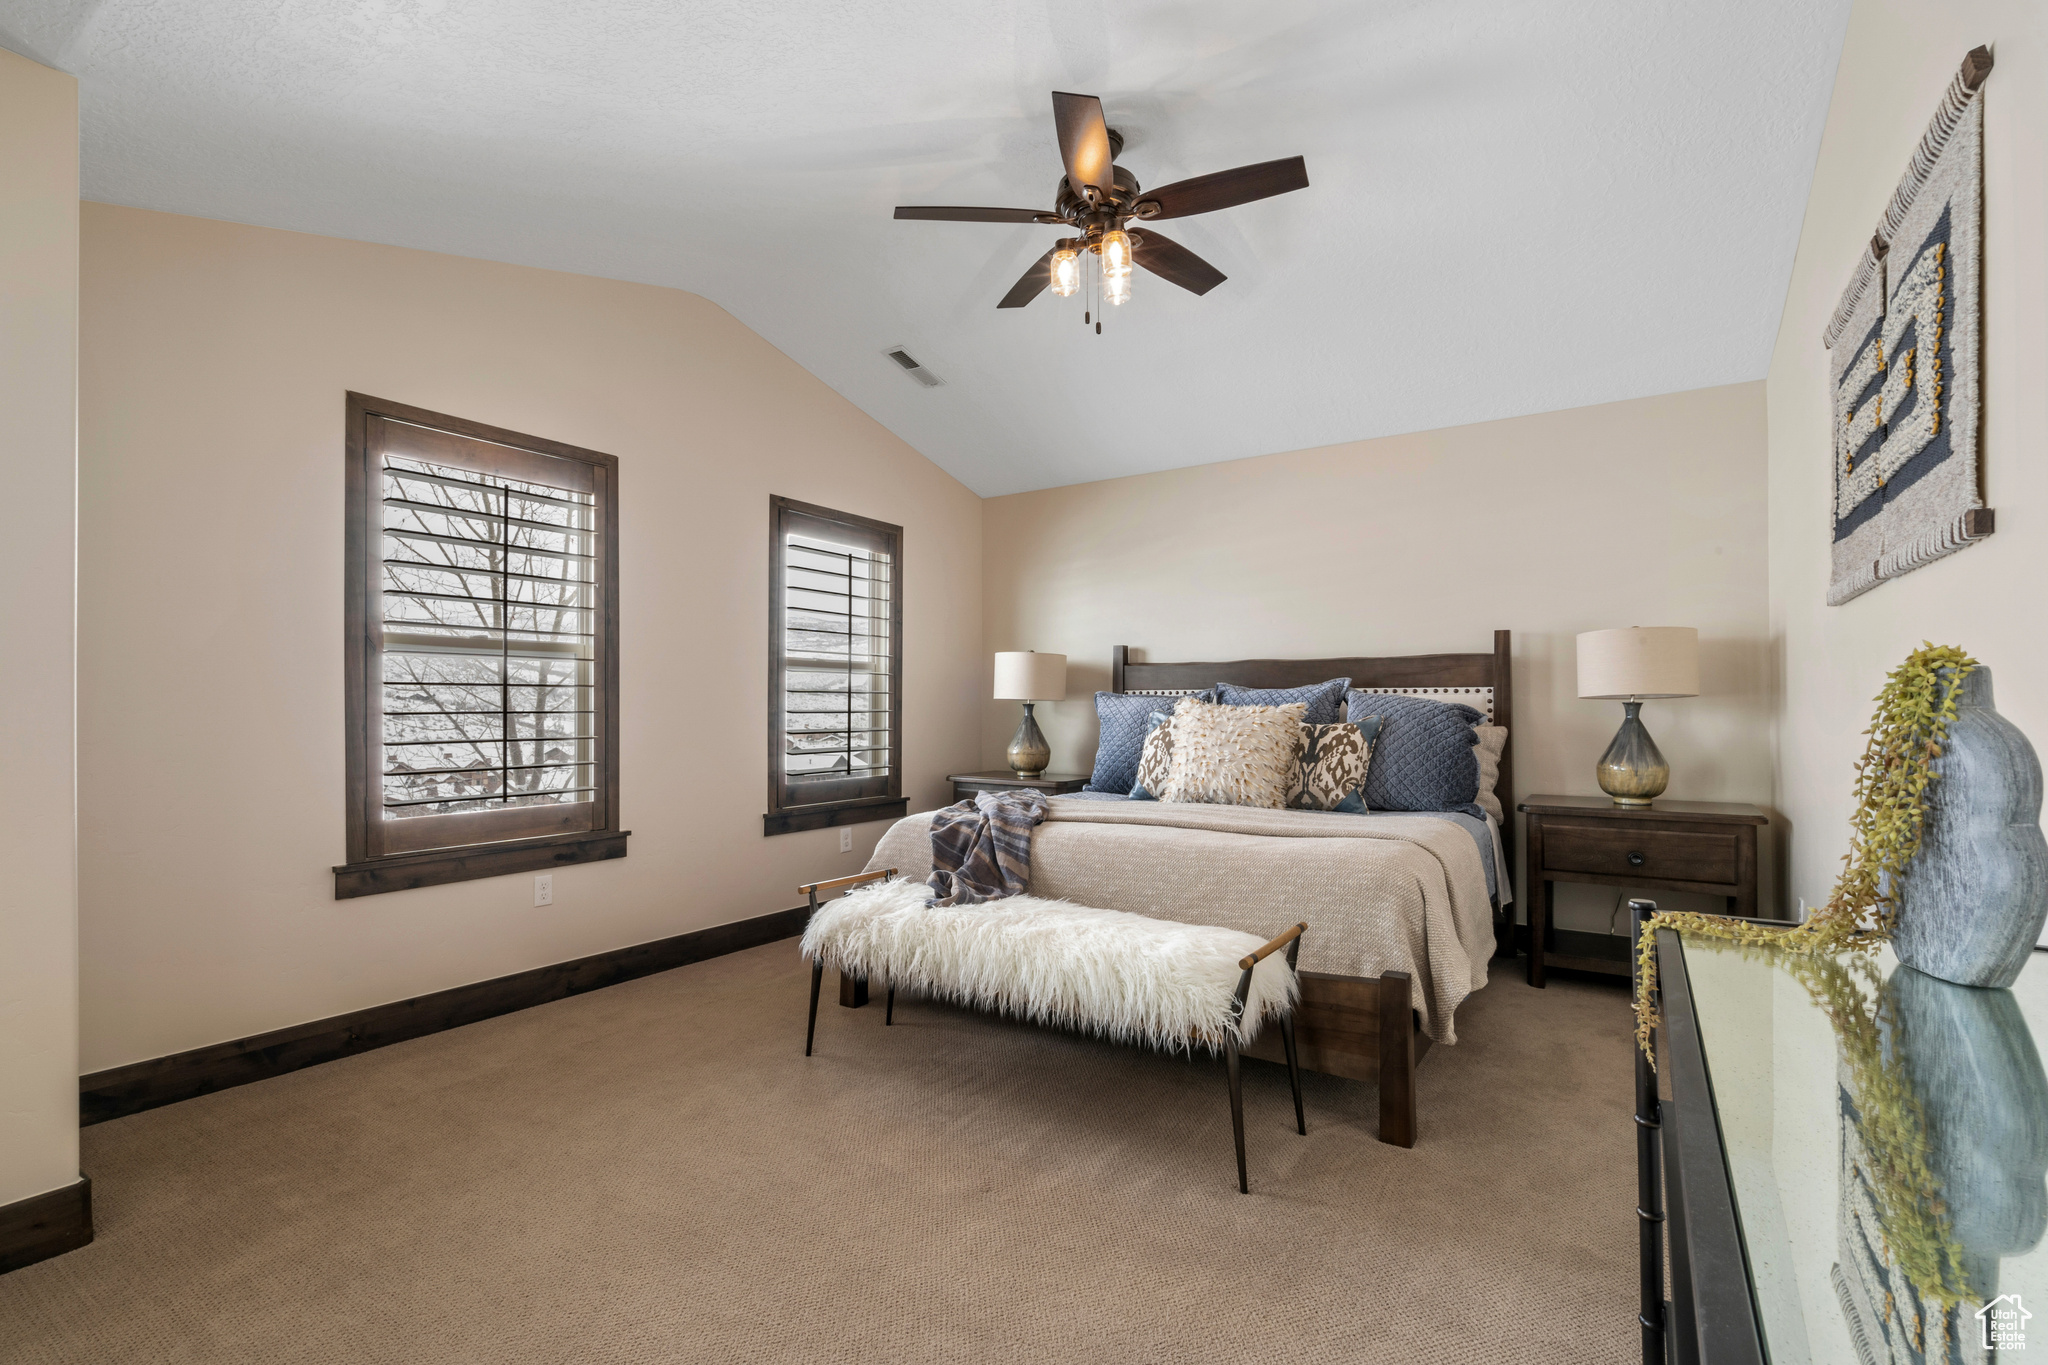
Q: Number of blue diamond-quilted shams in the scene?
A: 3